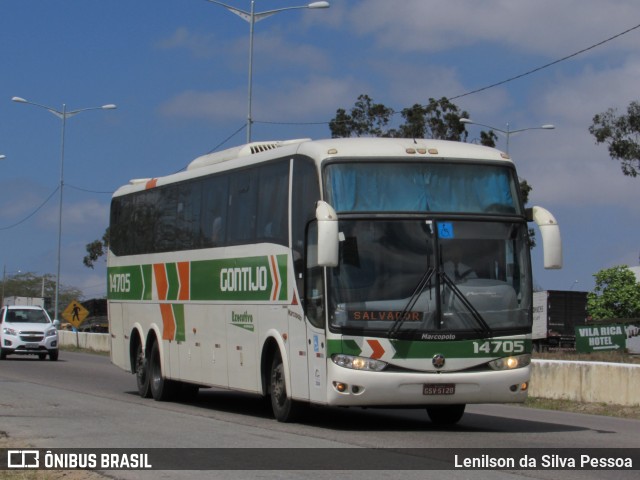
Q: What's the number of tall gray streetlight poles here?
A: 3